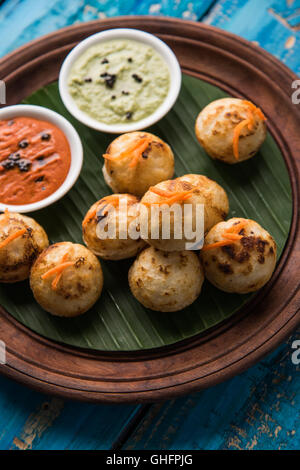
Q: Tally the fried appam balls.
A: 9